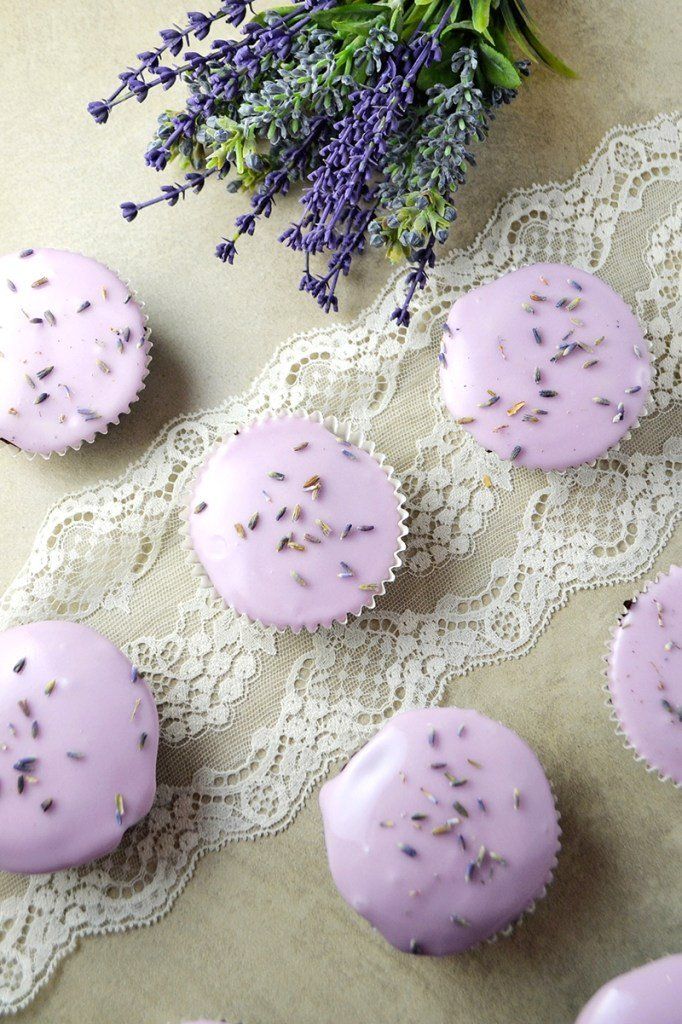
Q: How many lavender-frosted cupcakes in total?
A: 7